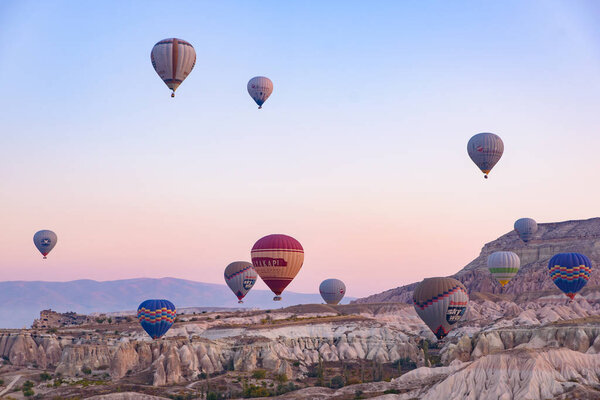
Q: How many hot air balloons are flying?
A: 12